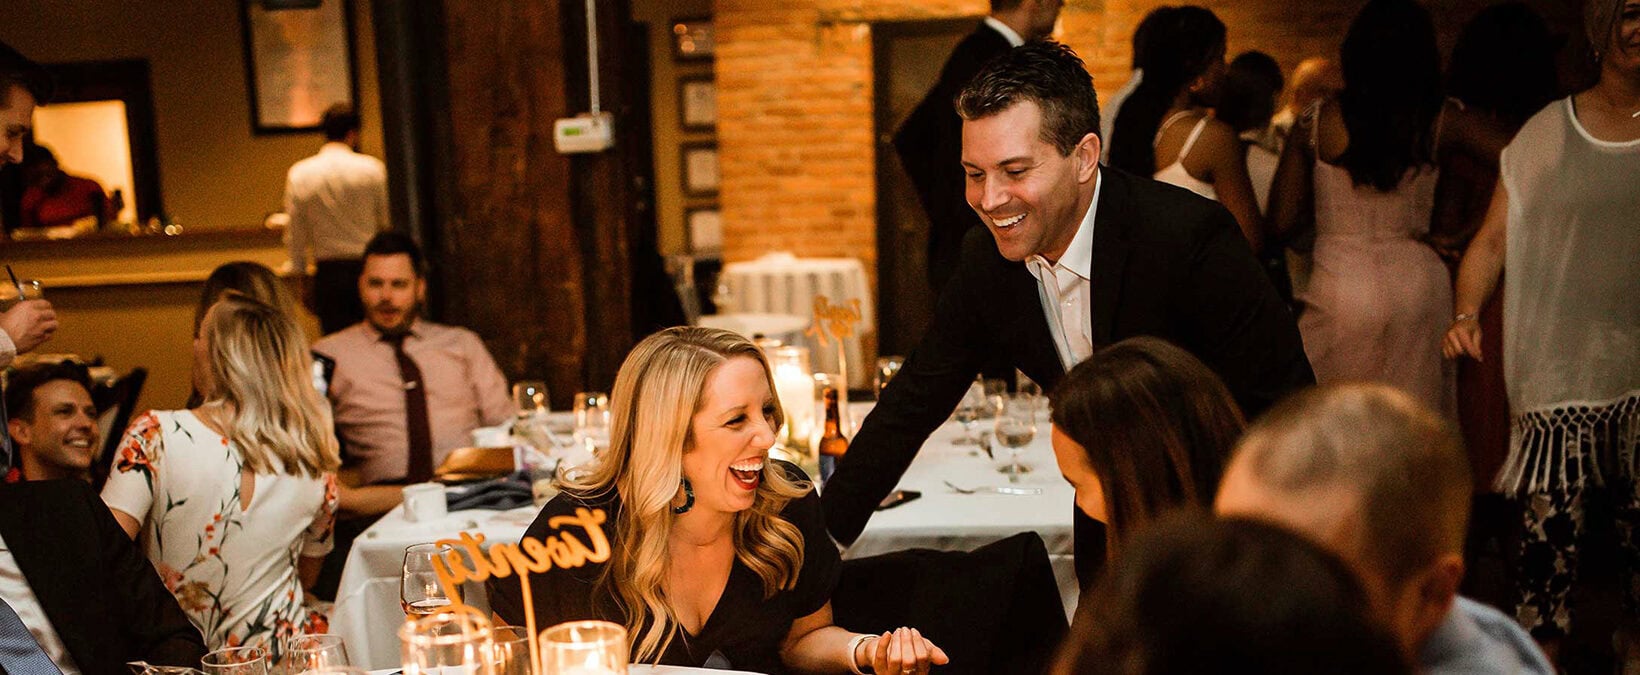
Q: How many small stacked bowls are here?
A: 0